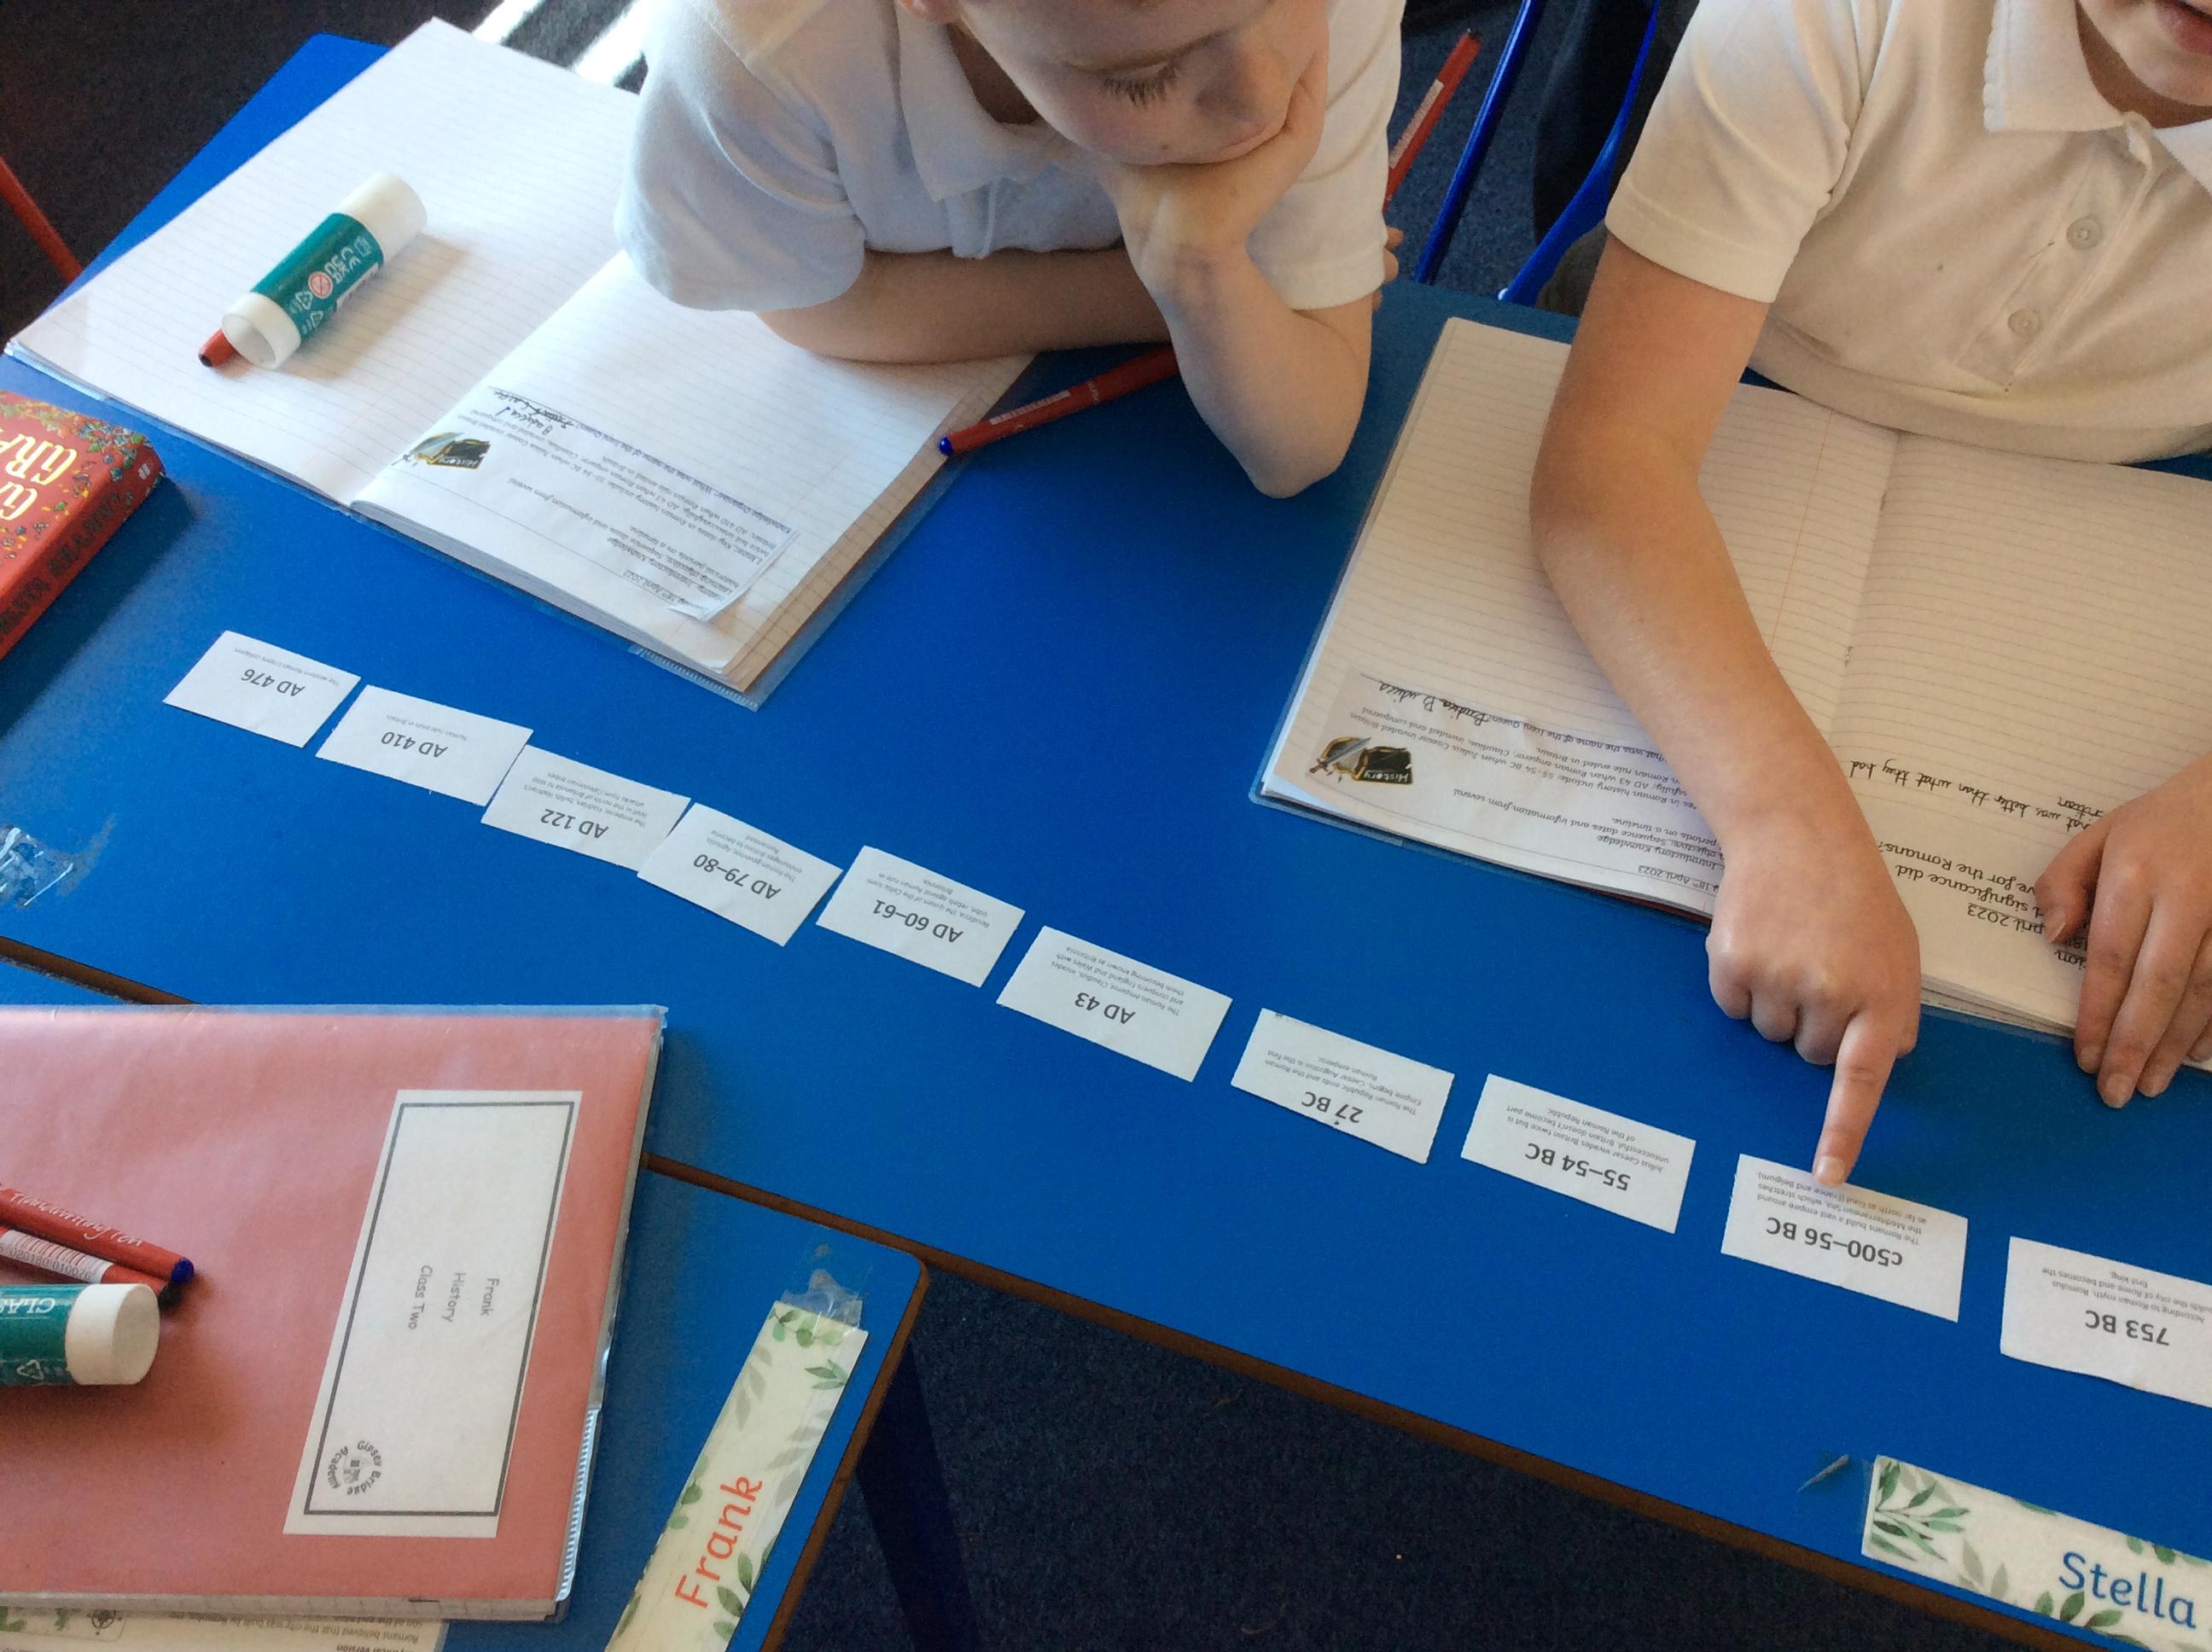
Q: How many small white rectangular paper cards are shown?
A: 10